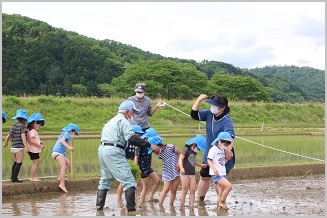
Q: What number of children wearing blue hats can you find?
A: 9